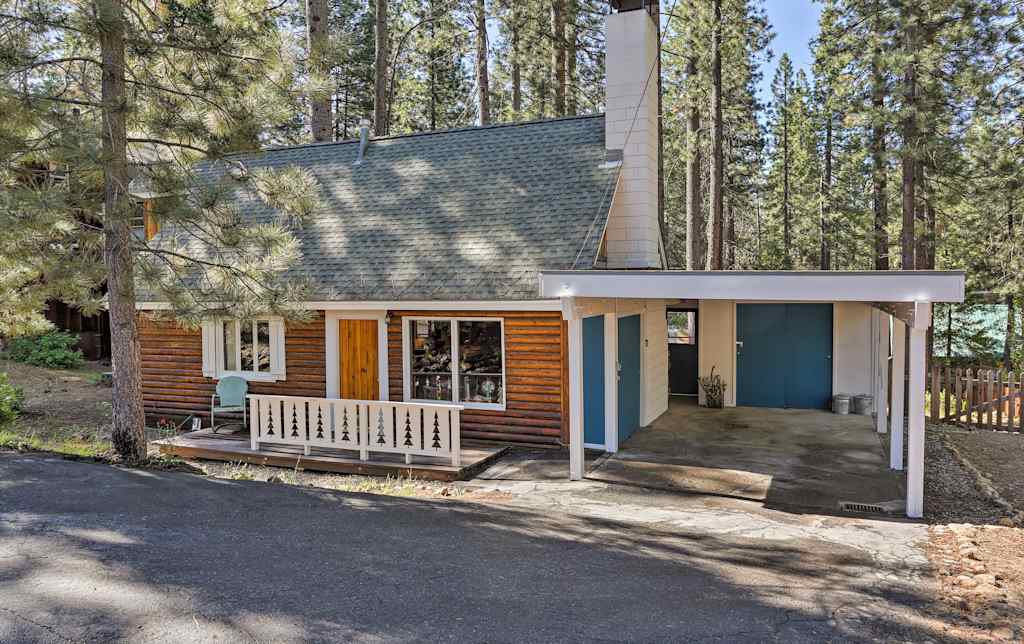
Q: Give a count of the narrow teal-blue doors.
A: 2